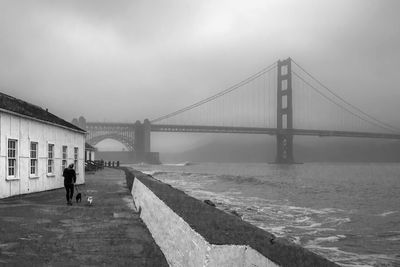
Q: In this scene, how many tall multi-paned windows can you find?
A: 5